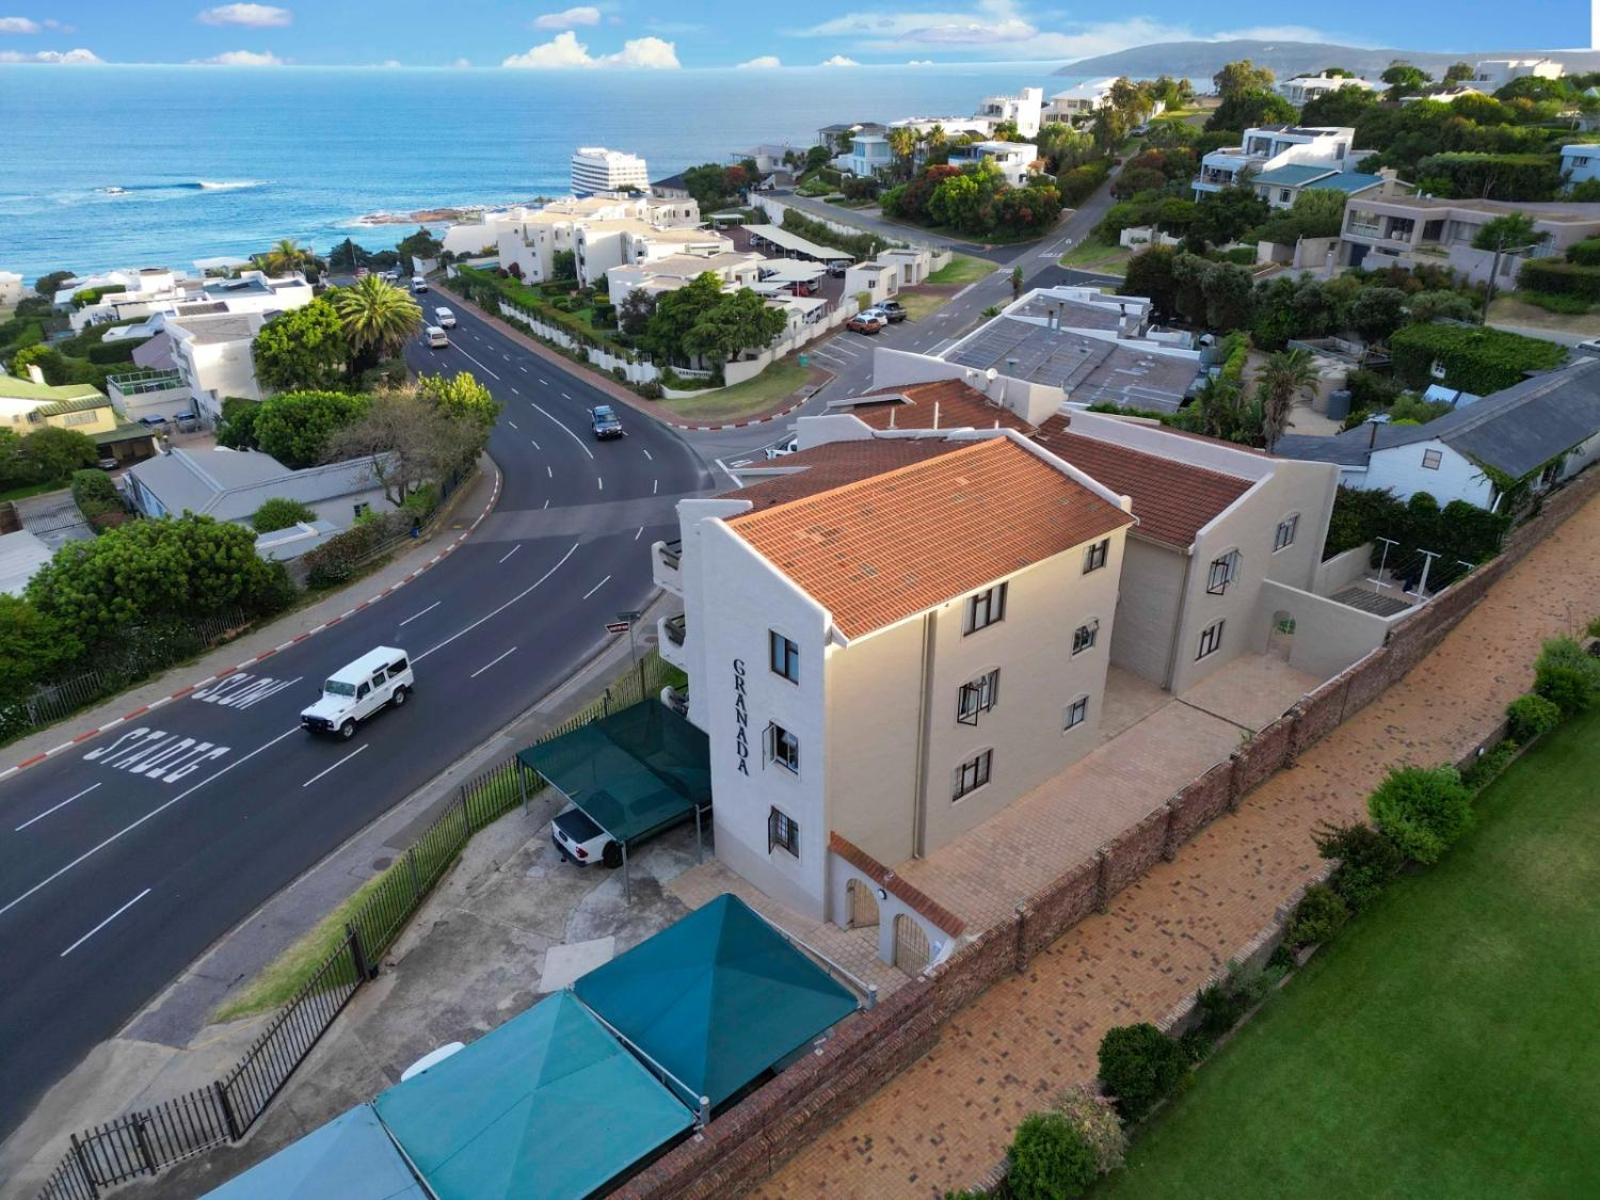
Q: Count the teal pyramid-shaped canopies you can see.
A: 3